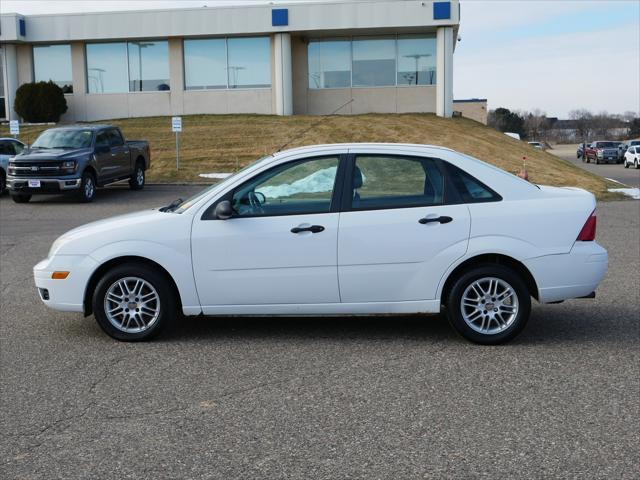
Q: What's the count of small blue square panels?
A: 3